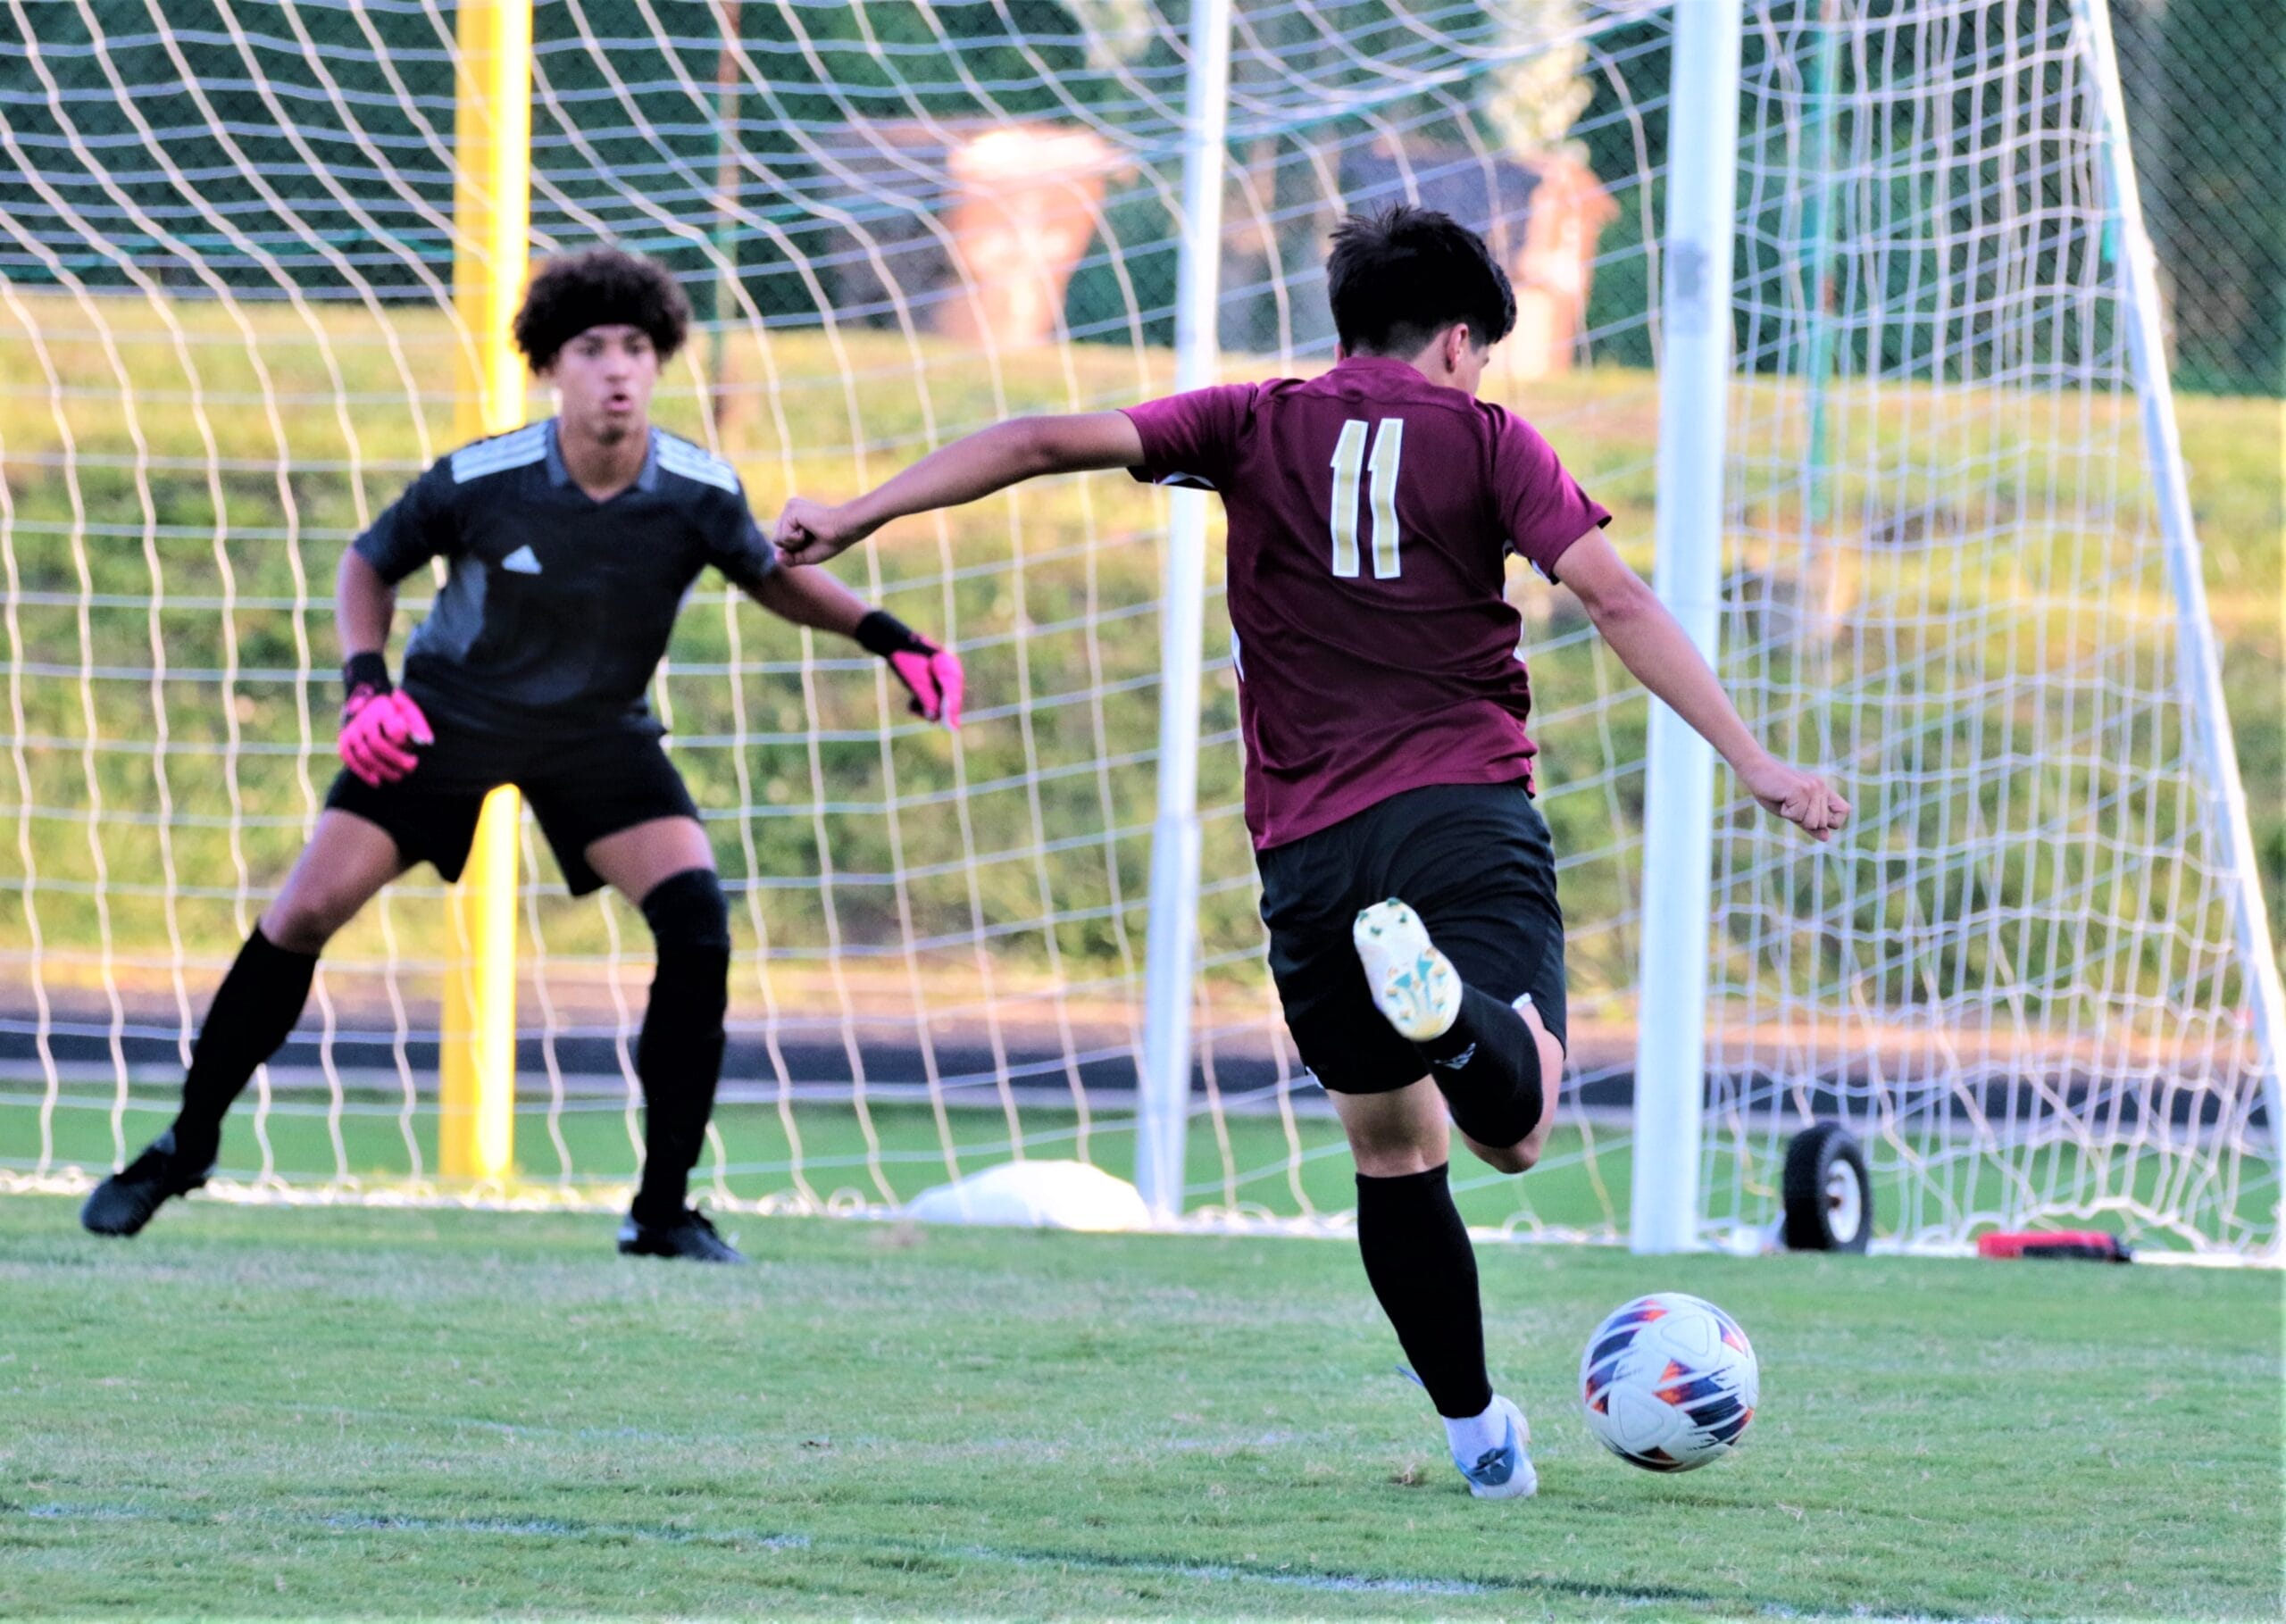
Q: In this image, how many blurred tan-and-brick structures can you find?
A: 2